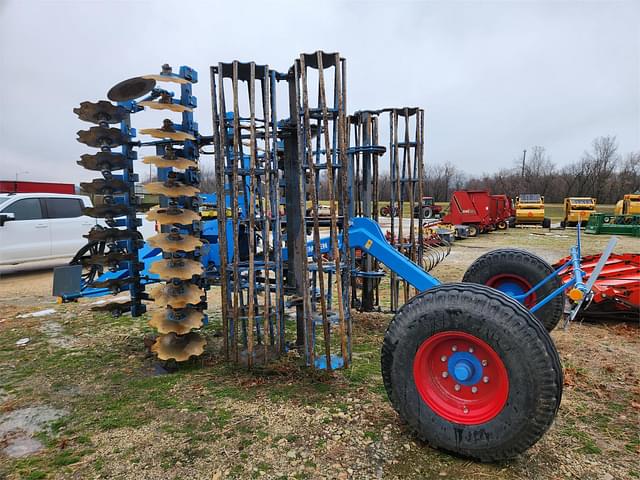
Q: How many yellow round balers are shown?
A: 3